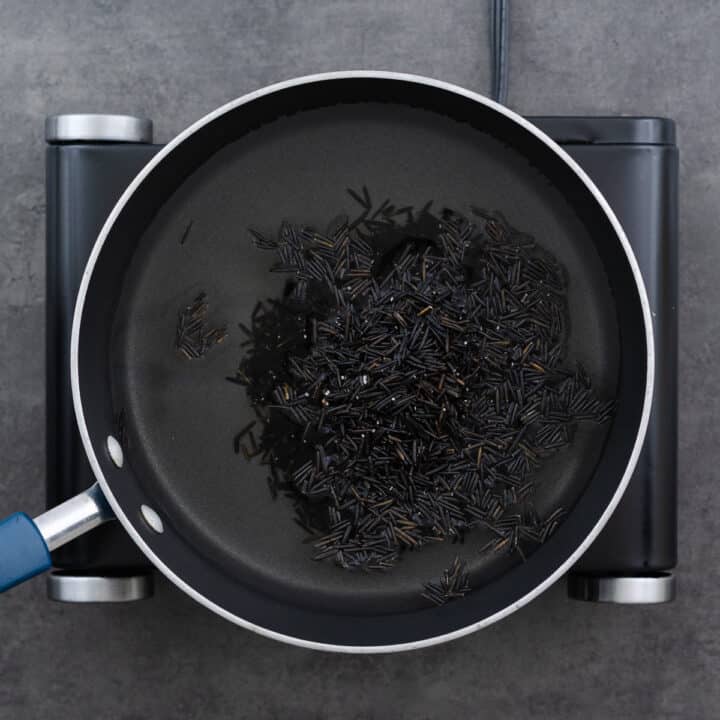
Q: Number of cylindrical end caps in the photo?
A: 3